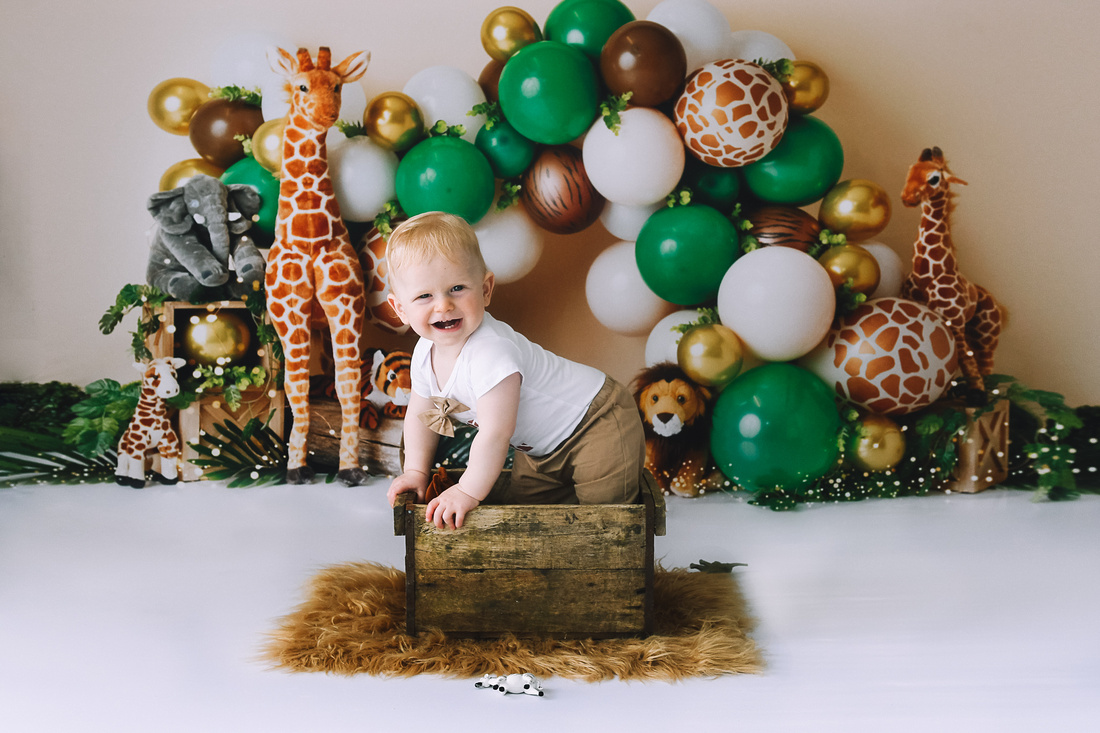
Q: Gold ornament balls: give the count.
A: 11